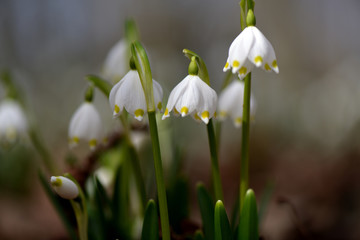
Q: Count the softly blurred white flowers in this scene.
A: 4